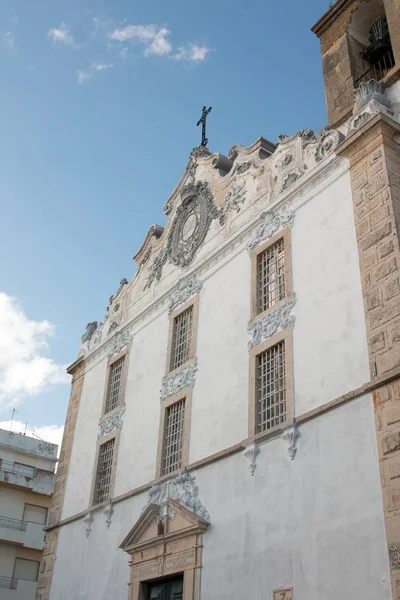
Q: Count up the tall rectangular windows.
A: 6